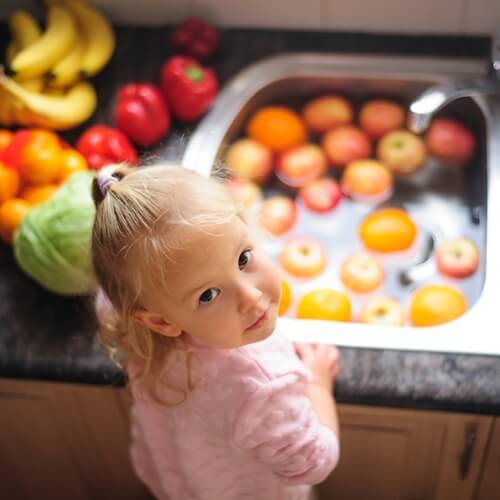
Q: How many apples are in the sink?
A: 15